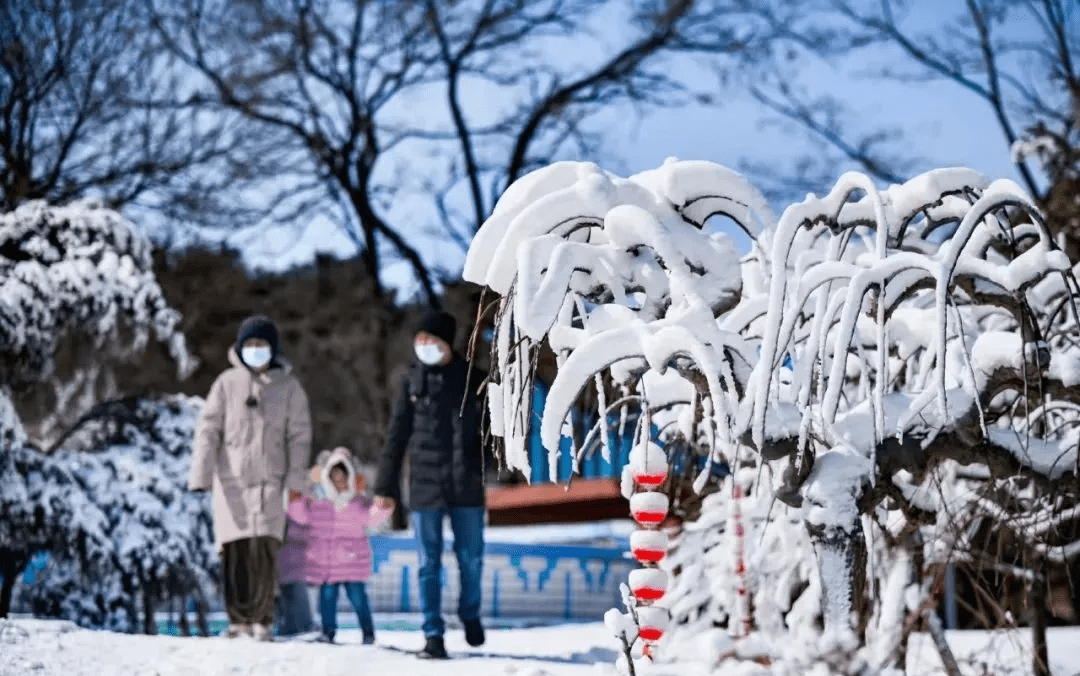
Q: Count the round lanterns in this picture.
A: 5